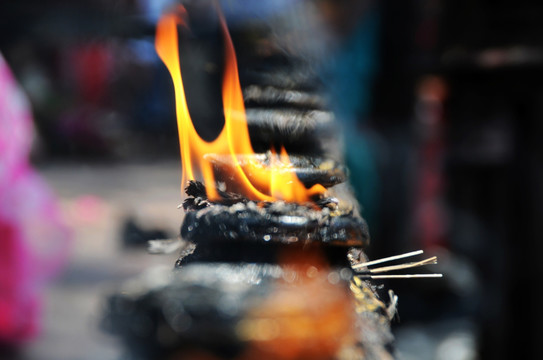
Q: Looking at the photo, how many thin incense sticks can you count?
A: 3